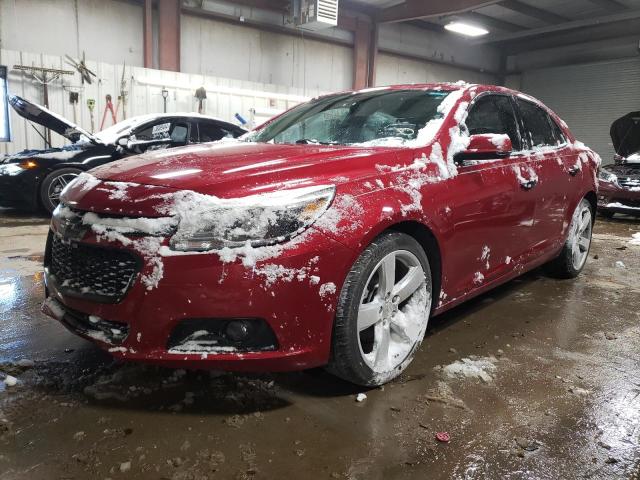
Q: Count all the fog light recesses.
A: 1